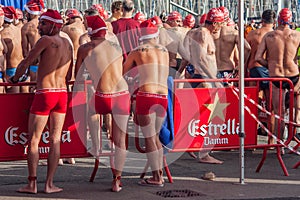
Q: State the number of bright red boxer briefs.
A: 3